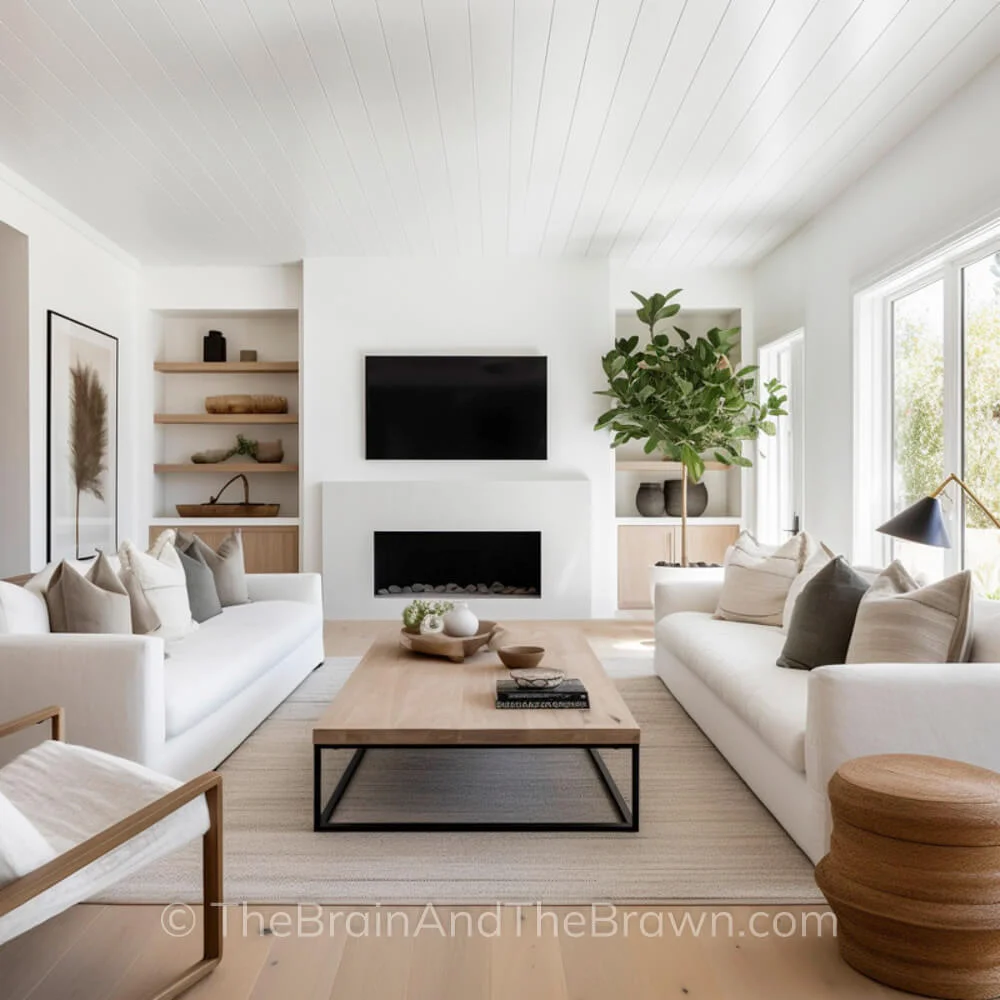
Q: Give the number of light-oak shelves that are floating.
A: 4